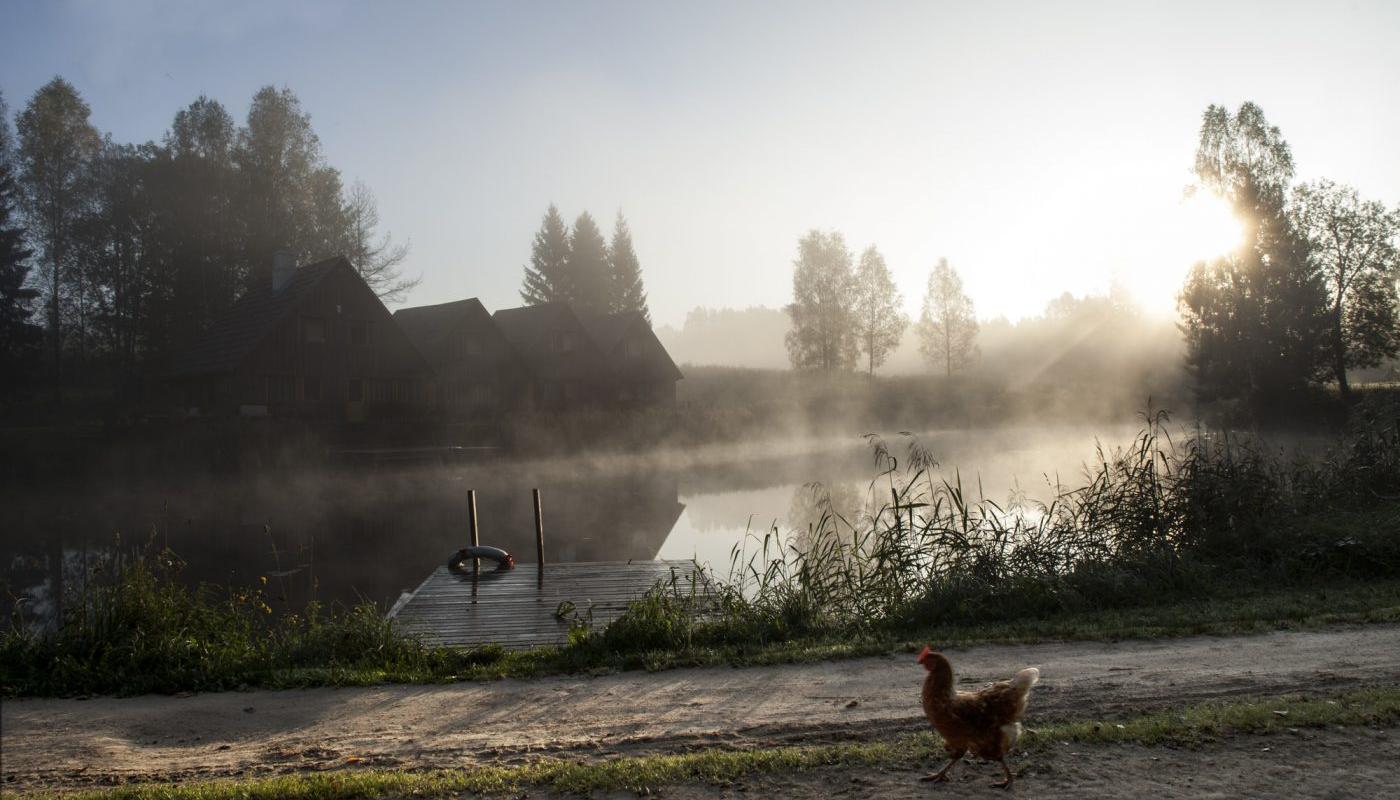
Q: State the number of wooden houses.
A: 4